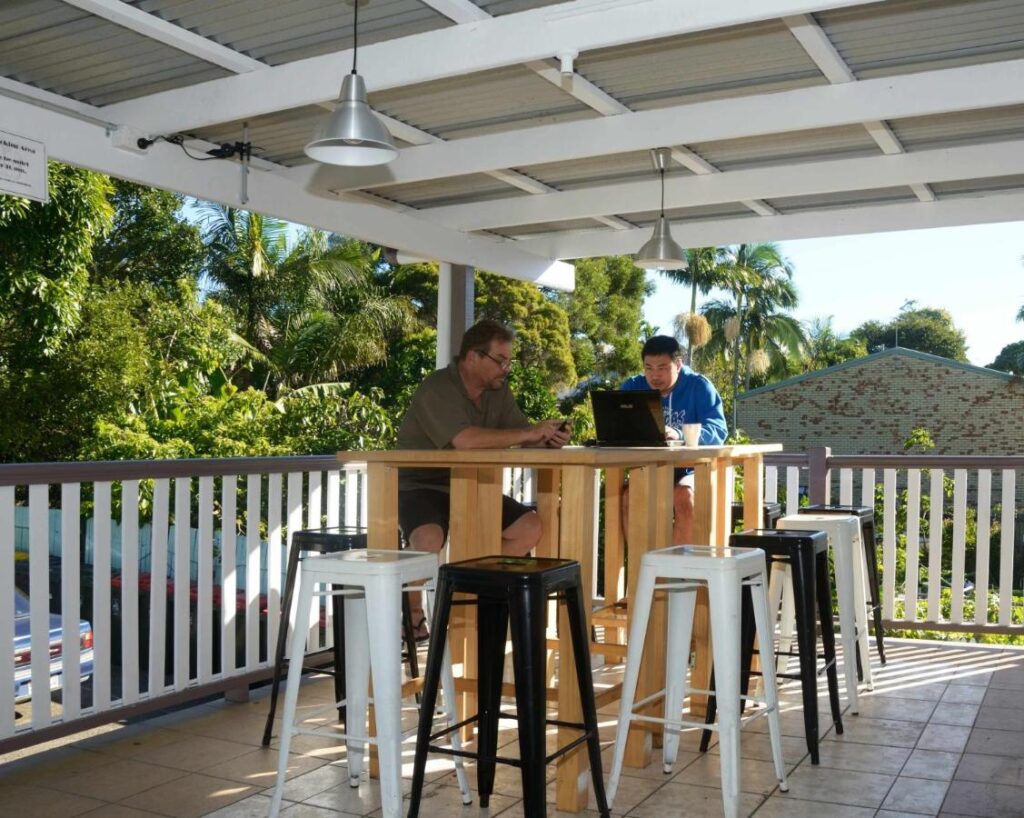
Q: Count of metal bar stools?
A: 8